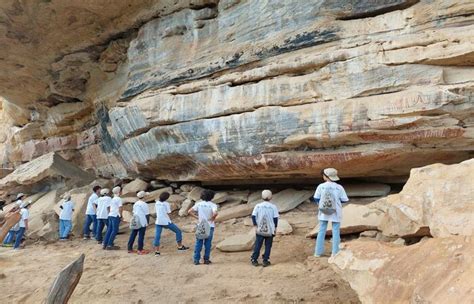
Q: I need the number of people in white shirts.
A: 11